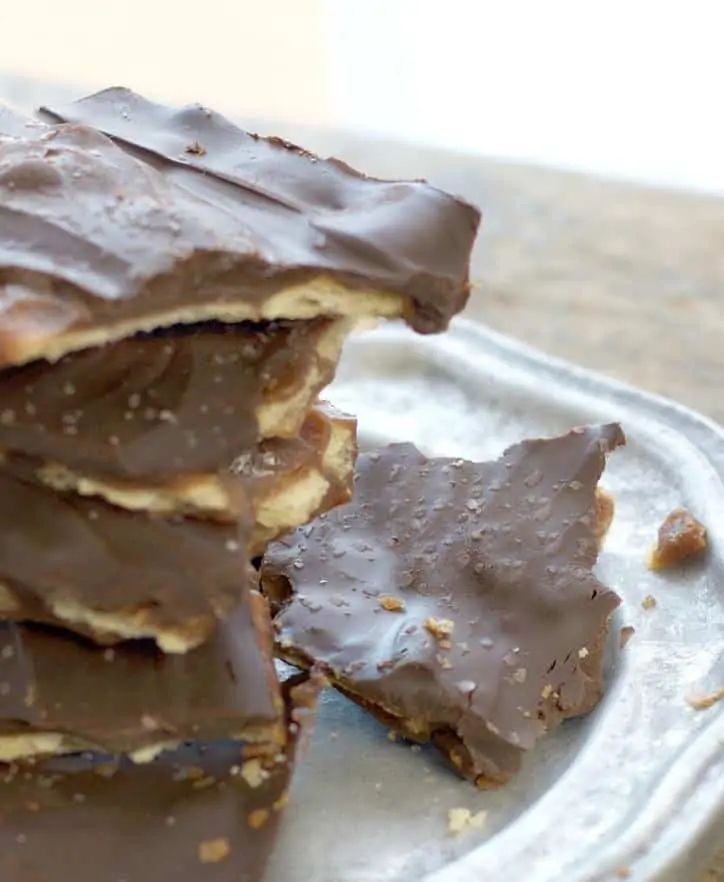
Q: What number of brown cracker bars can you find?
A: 6